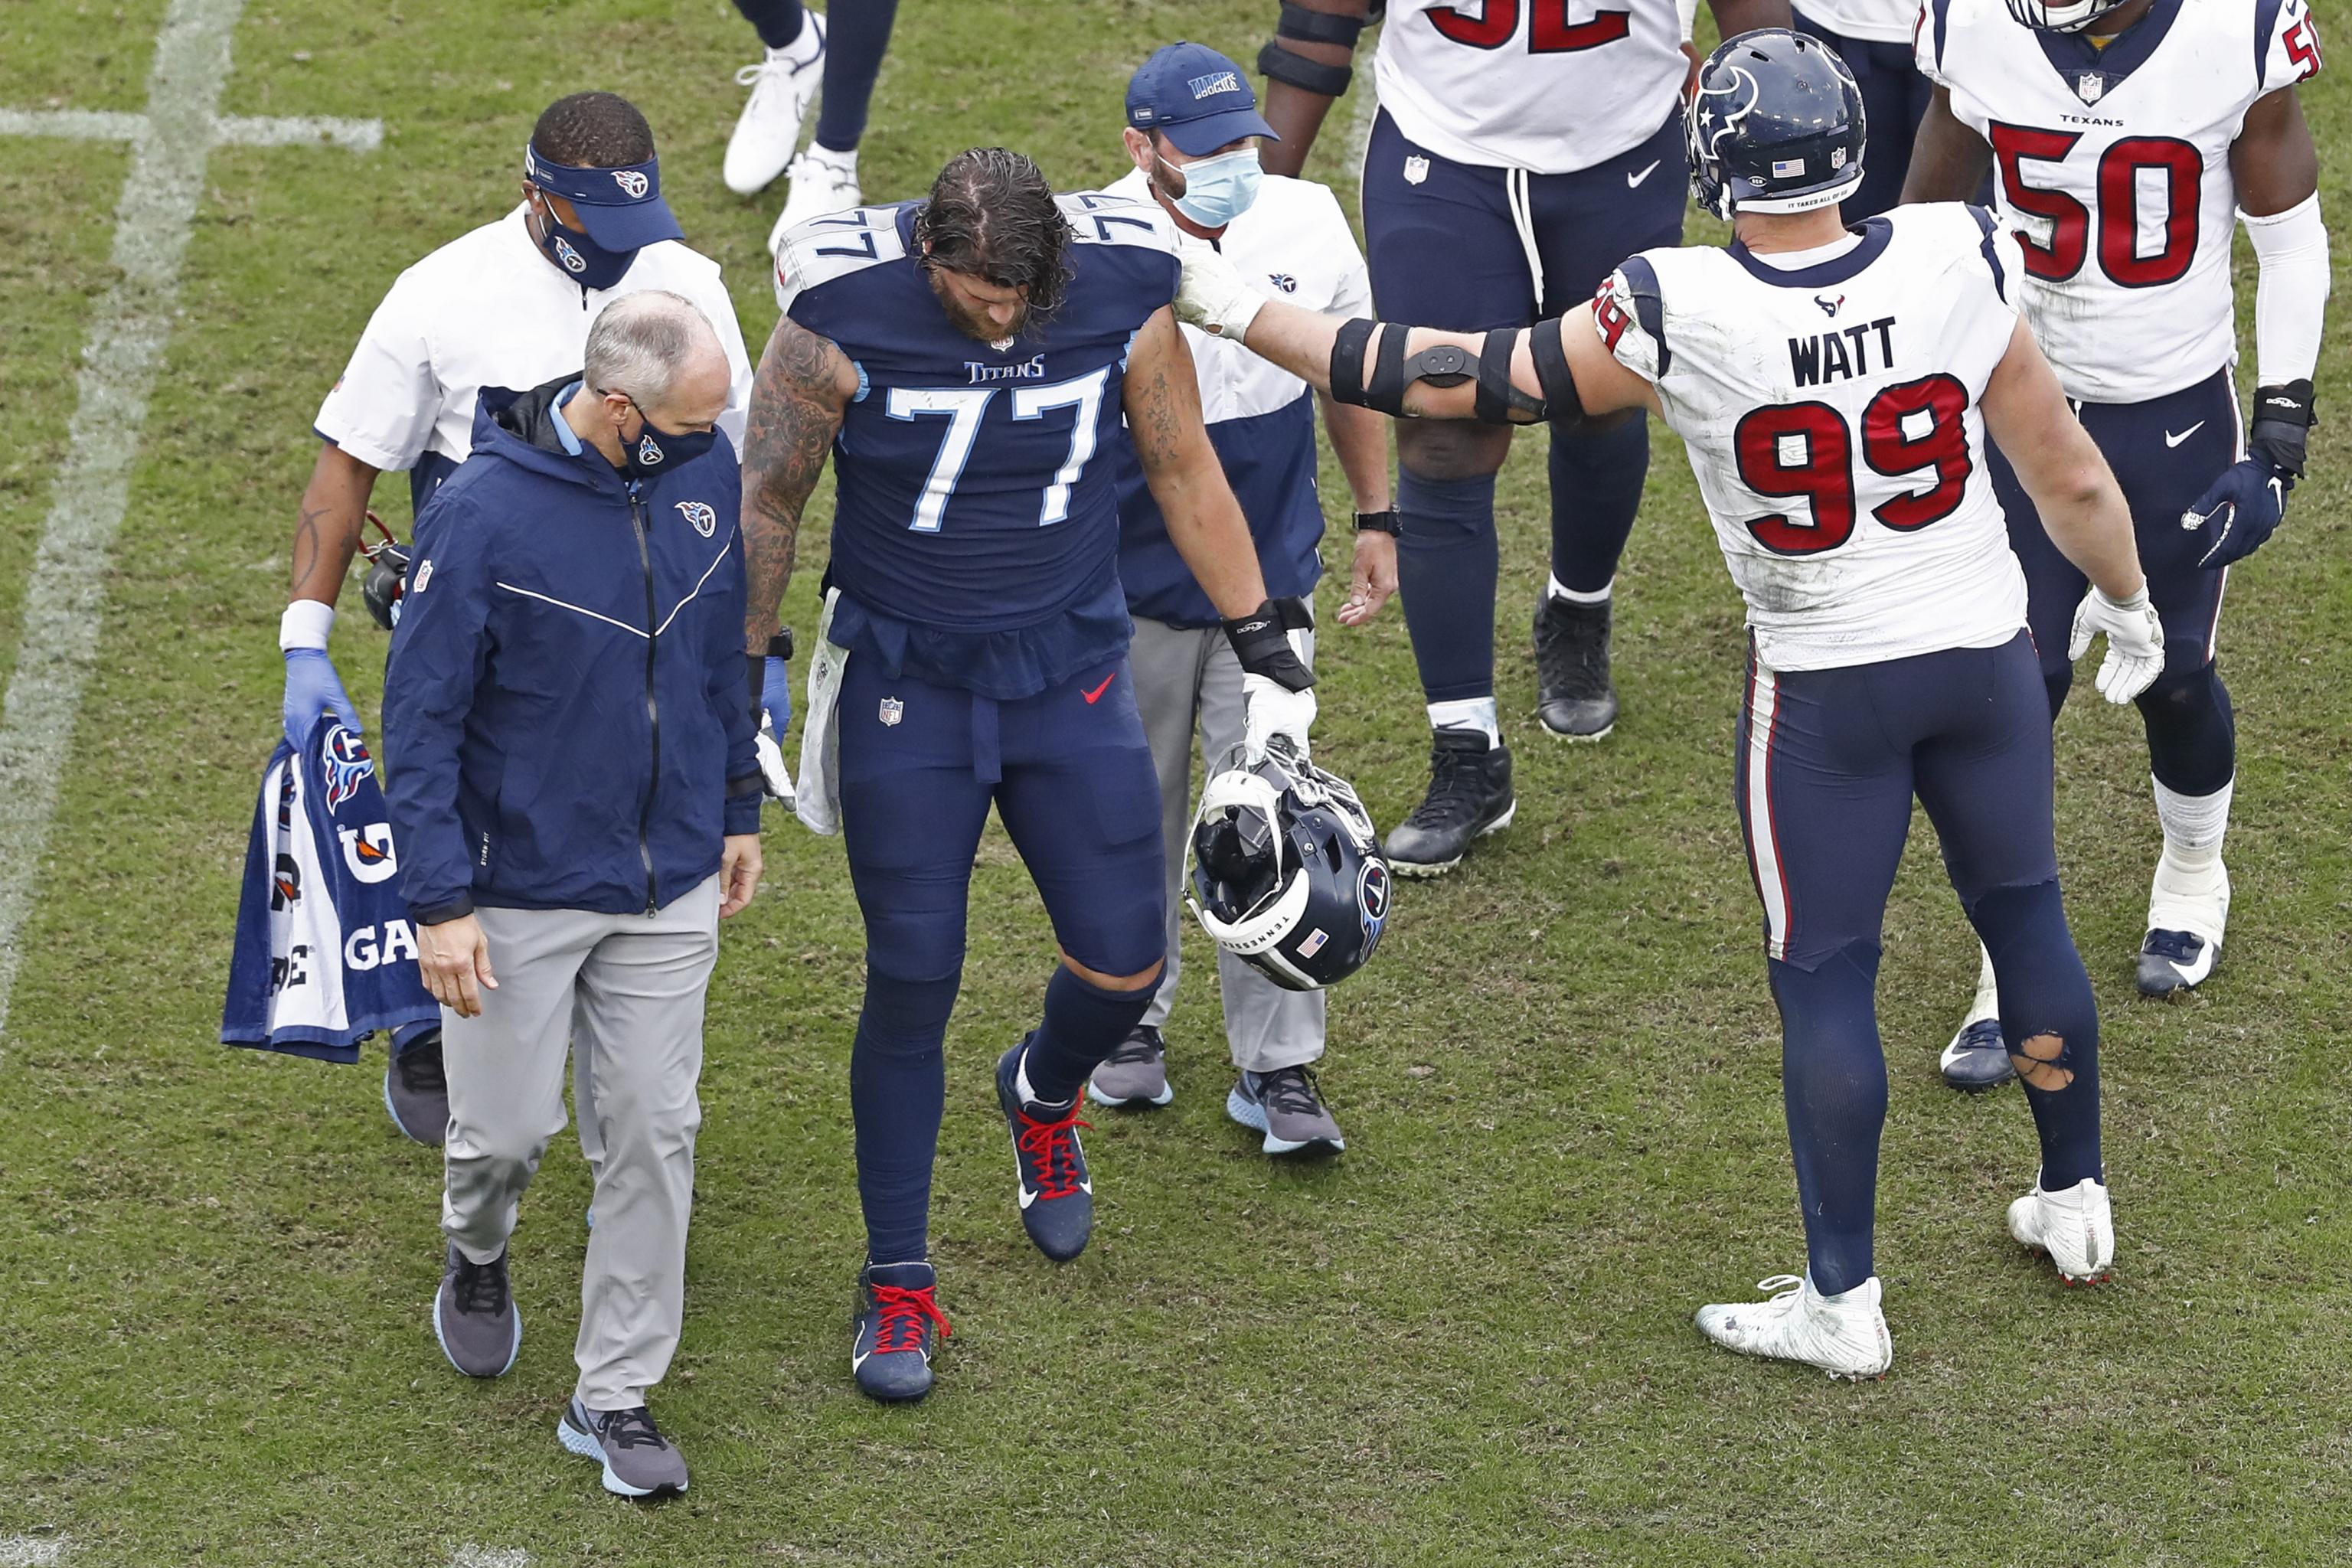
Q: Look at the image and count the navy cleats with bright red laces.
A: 2